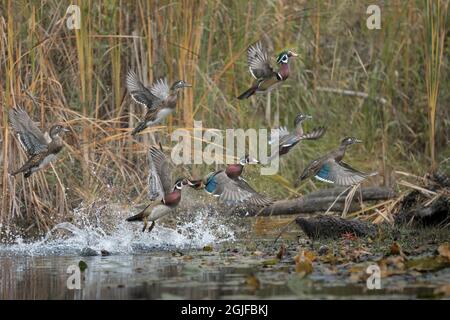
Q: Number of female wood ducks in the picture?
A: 4